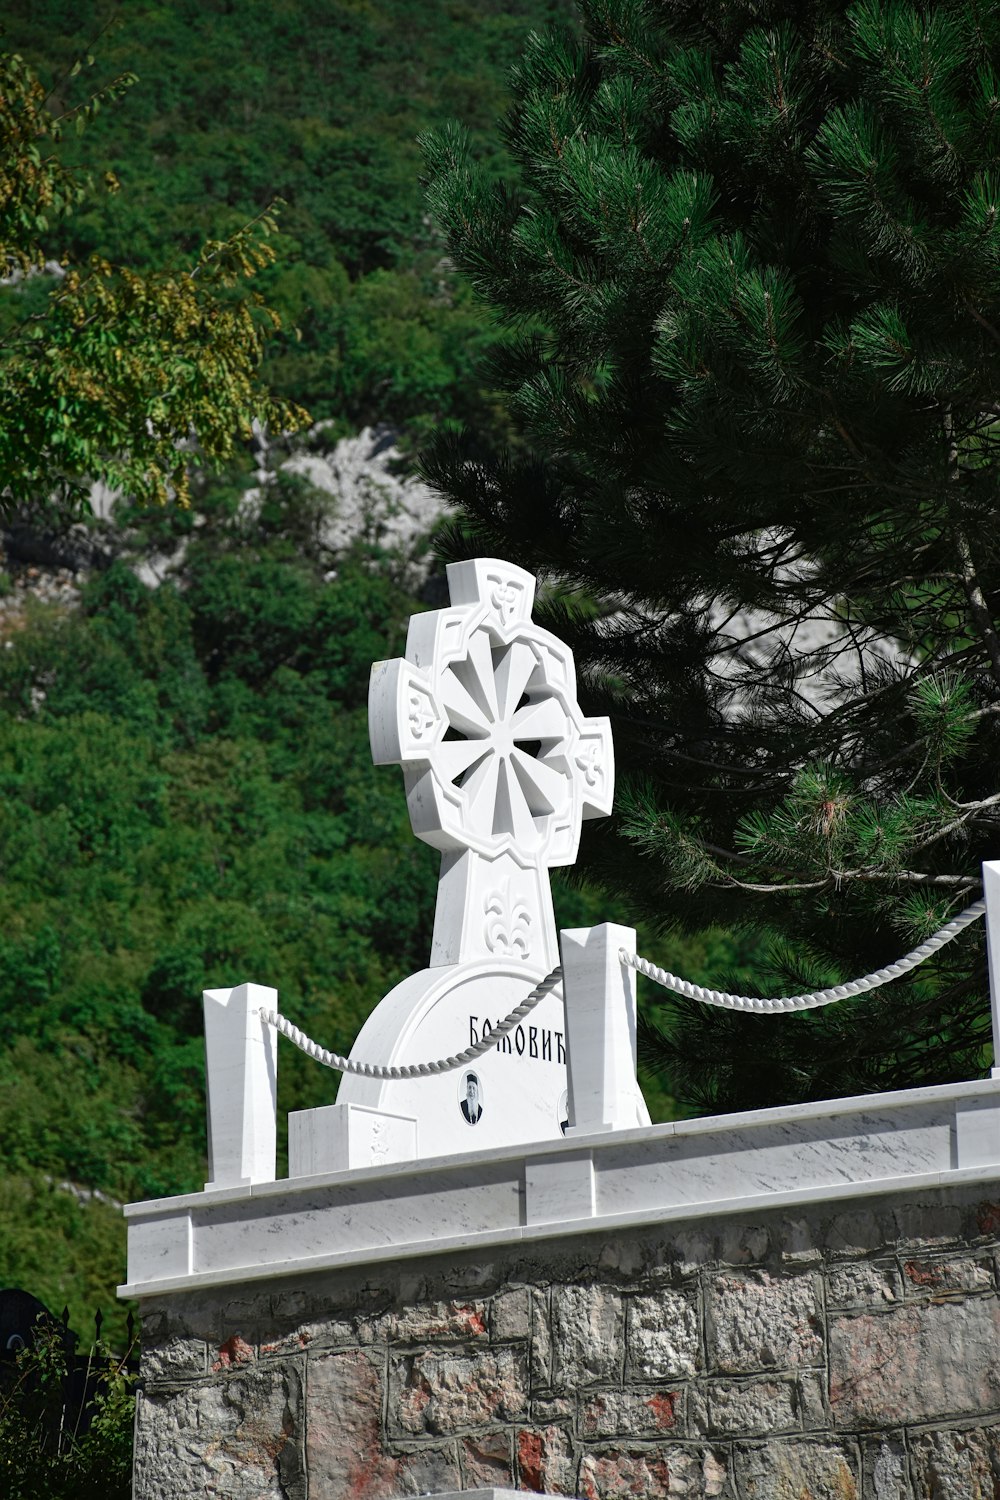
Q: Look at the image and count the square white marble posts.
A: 3